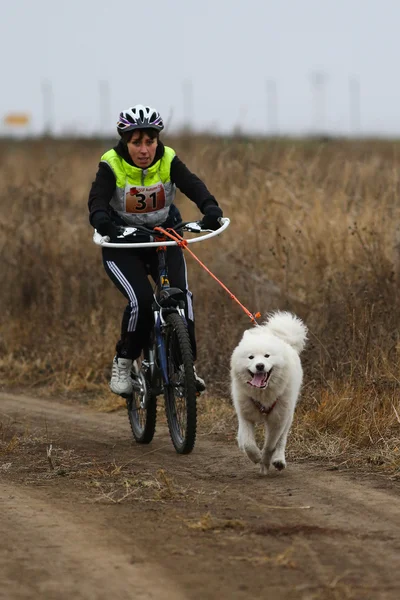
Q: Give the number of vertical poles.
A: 6